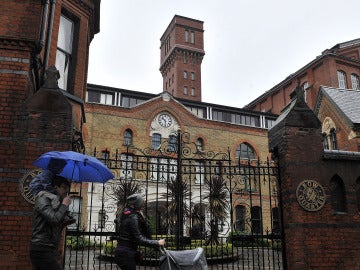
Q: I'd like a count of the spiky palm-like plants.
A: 3